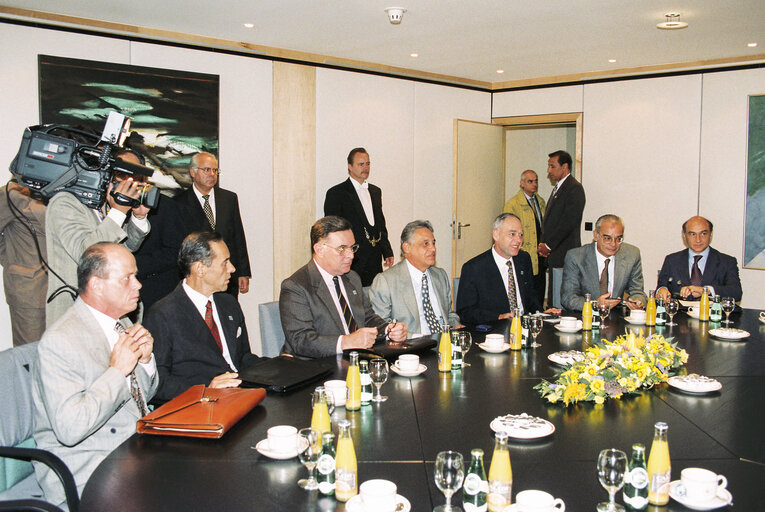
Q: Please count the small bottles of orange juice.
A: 10